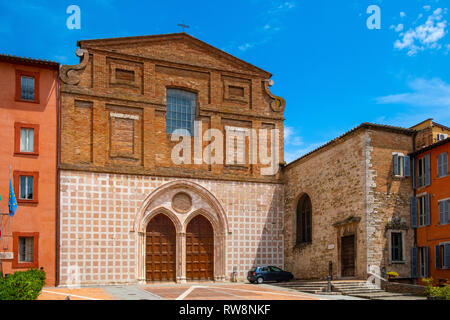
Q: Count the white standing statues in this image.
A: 0